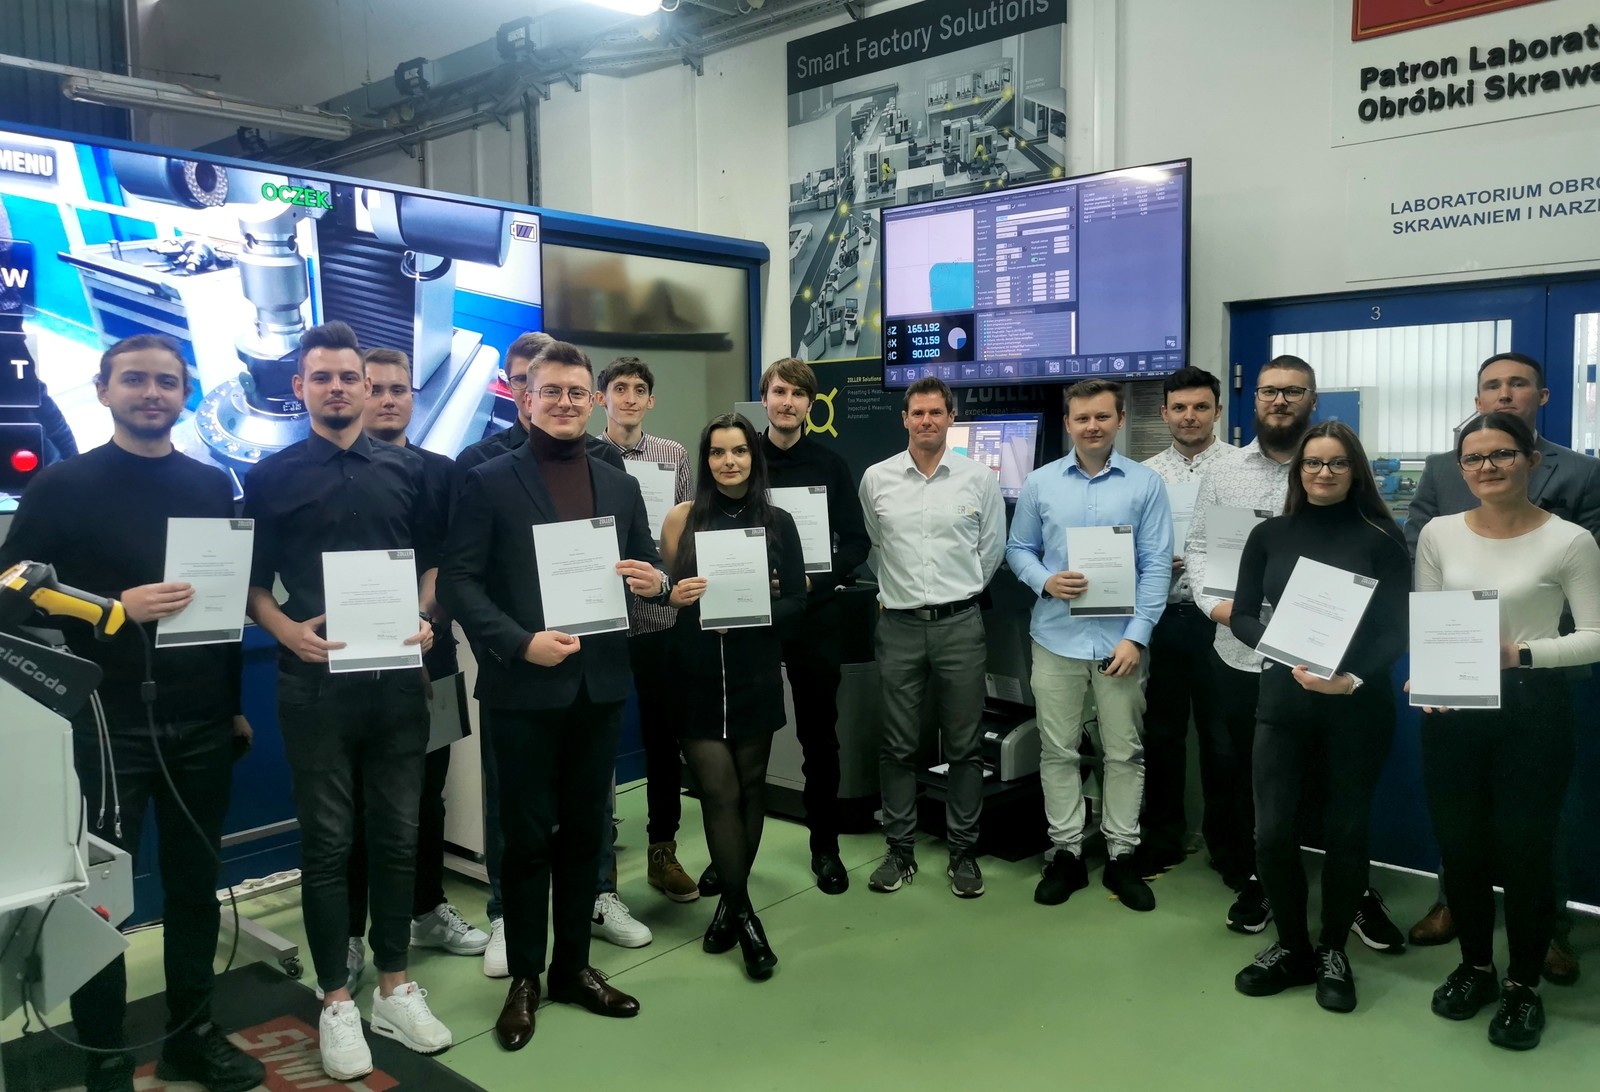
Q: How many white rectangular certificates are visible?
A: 11